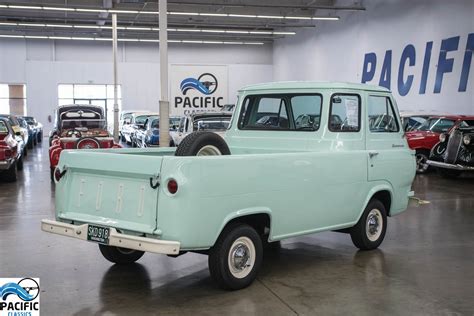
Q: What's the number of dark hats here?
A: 0